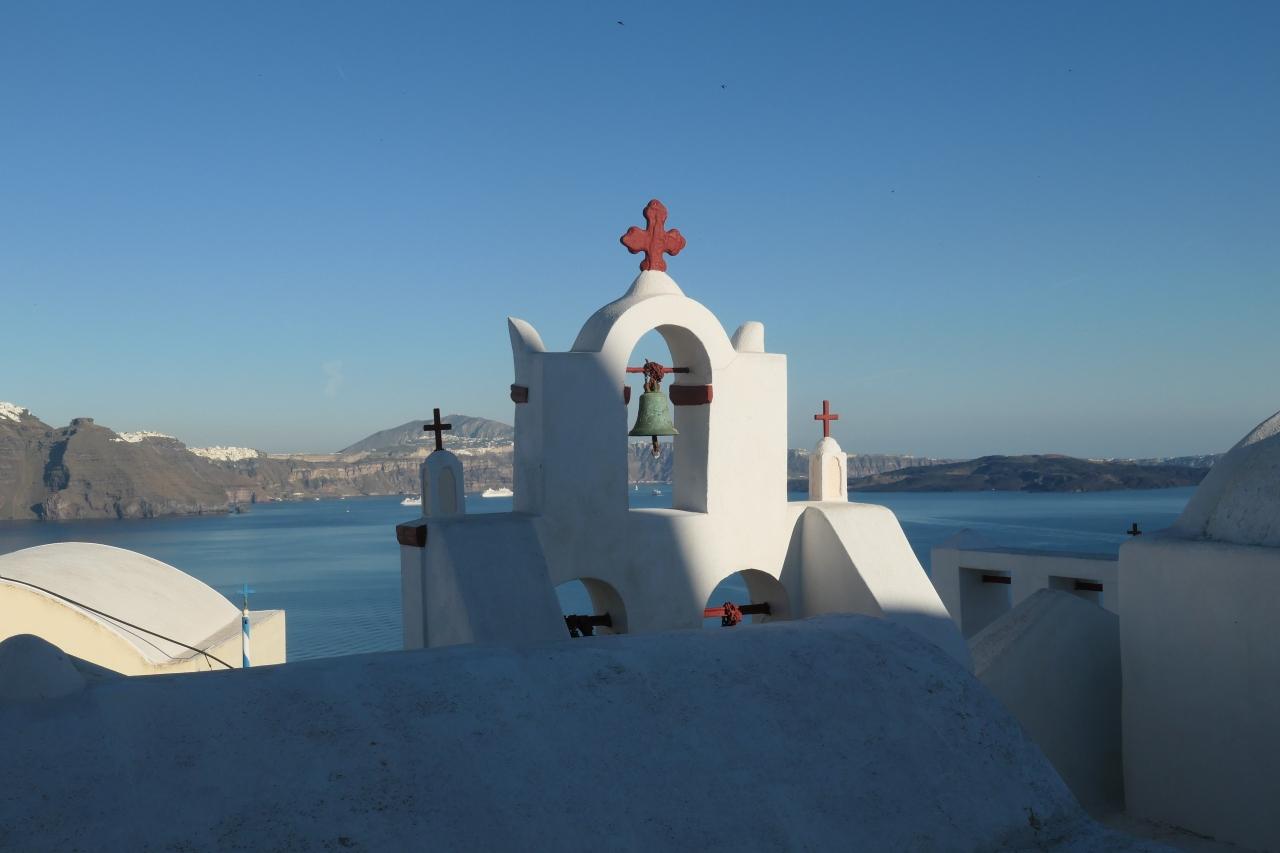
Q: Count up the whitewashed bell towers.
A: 1